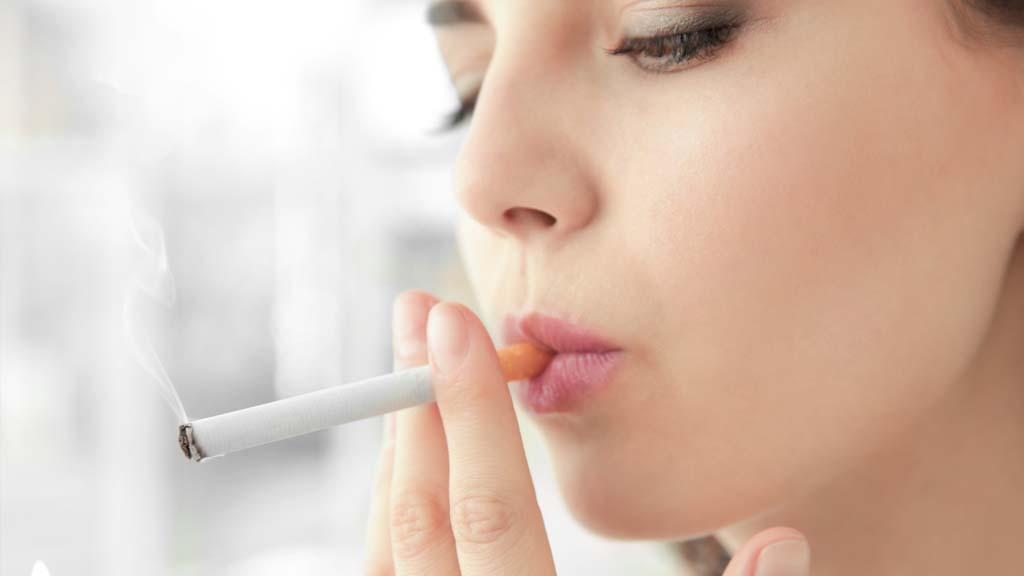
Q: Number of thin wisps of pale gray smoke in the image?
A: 1